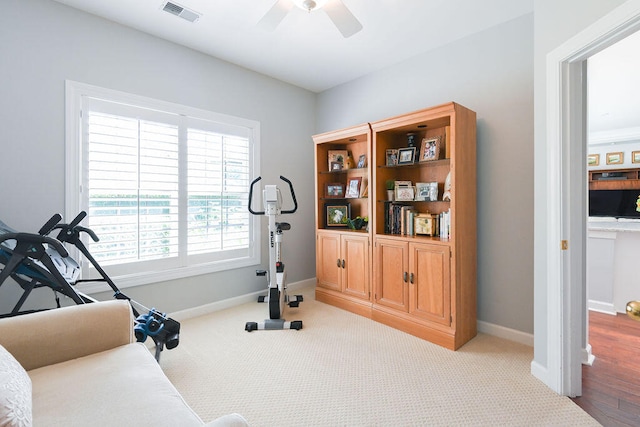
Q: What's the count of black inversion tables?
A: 1